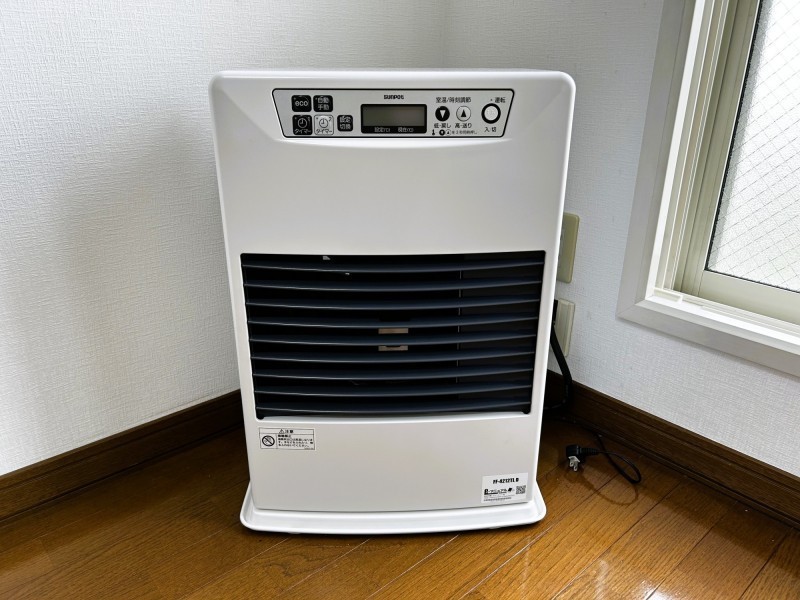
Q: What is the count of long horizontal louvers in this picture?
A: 9